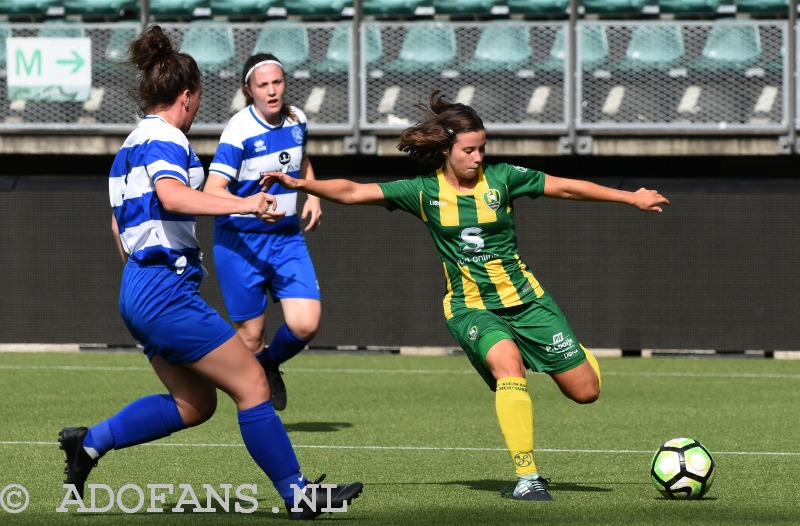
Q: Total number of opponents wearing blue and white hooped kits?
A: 2